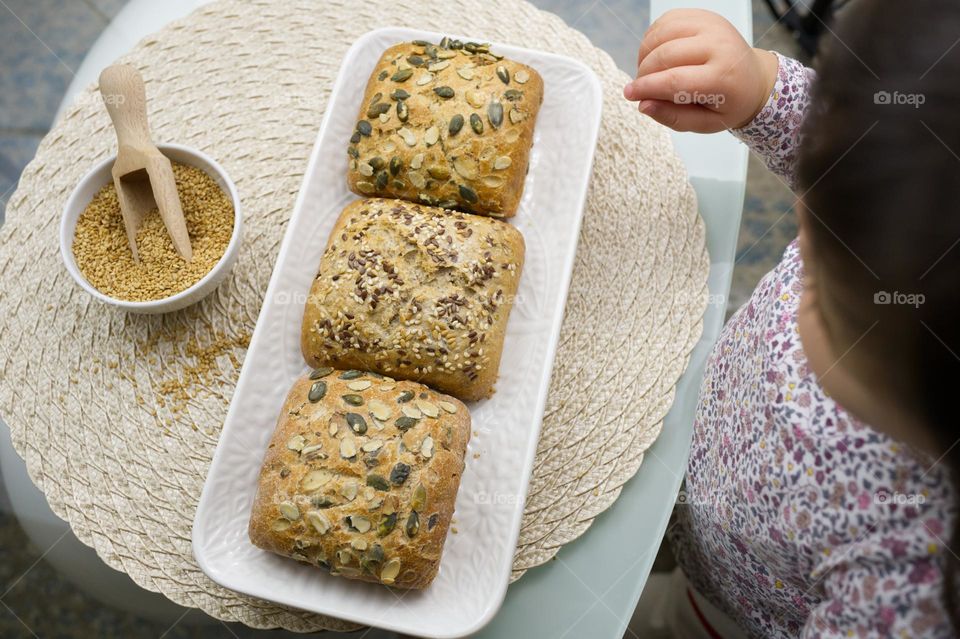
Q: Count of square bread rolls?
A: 3